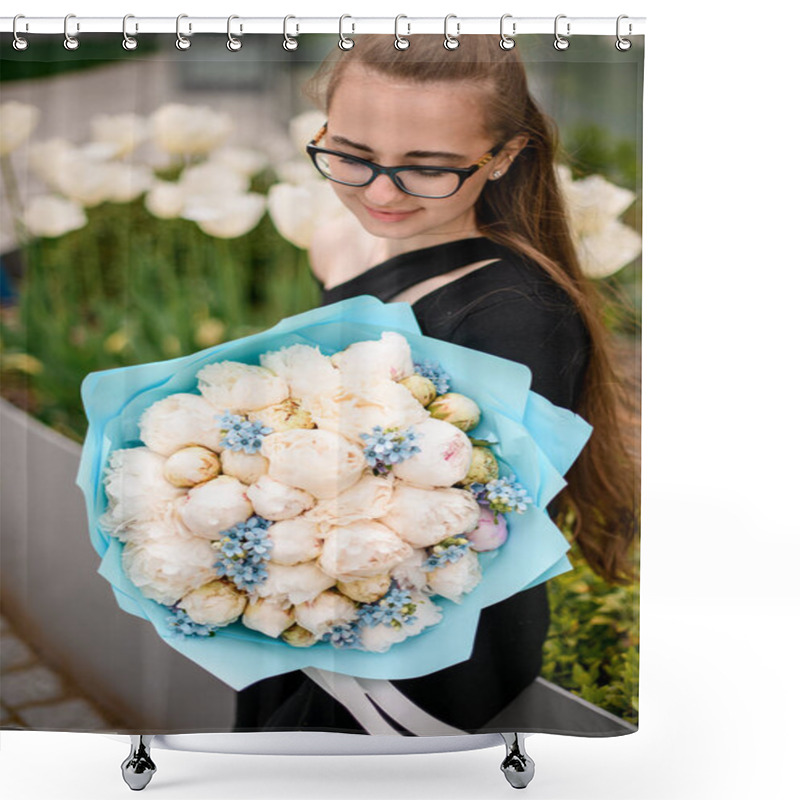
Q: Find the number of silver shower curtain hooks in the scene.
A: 12